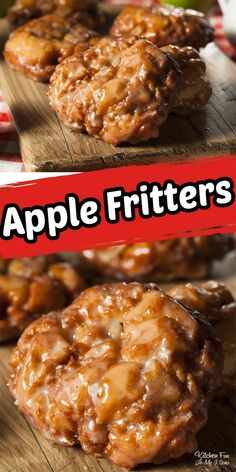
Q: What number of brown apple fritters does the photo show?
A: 9